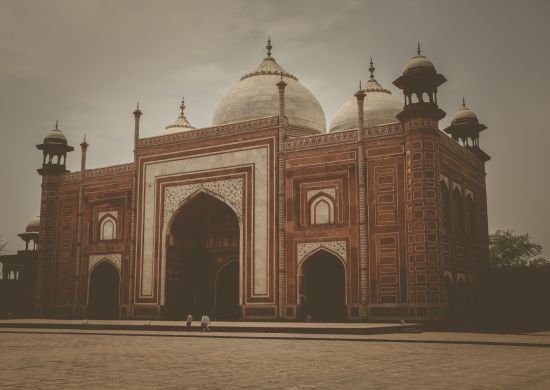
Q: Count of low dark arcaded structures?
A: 1